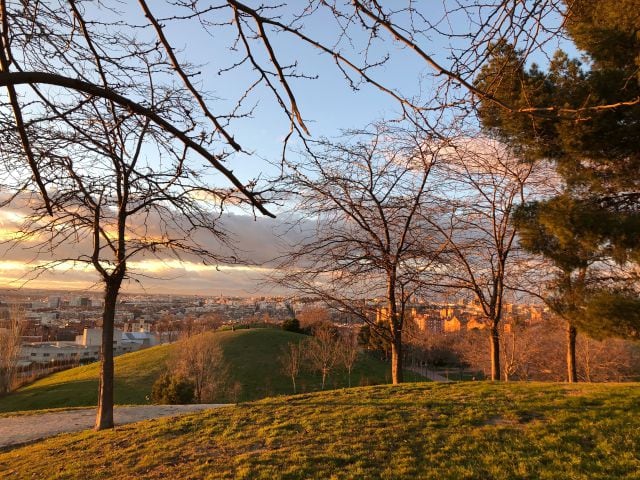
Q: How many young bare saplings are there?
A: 3